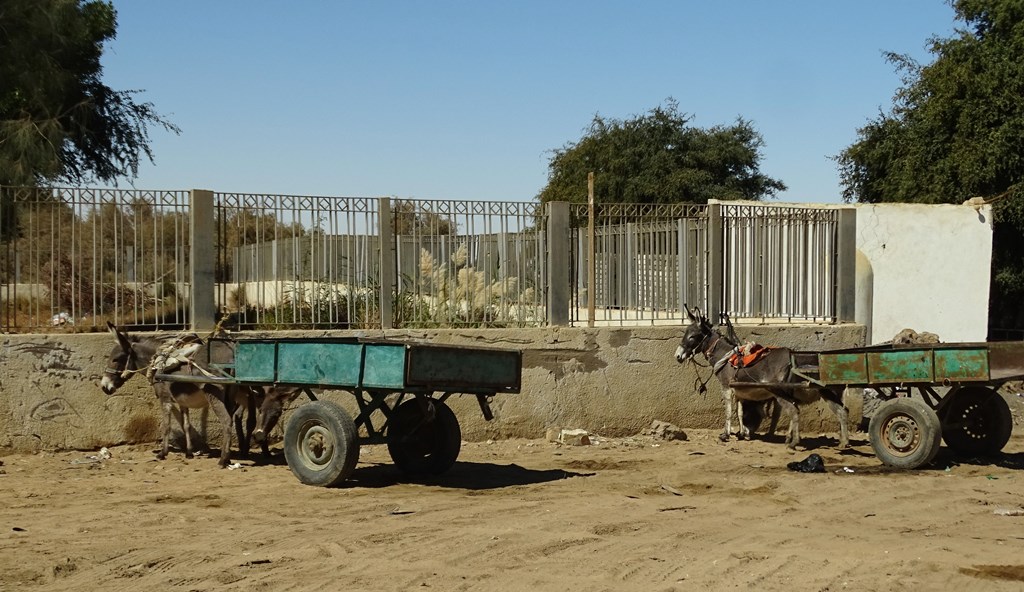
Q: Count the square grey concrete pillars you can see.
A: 5